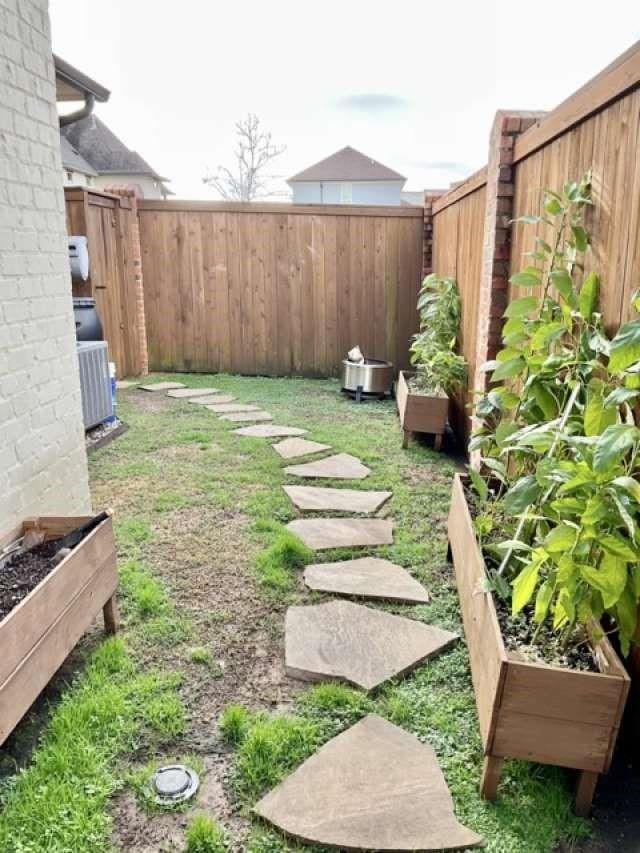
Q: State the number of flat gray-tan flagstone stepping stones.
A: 14